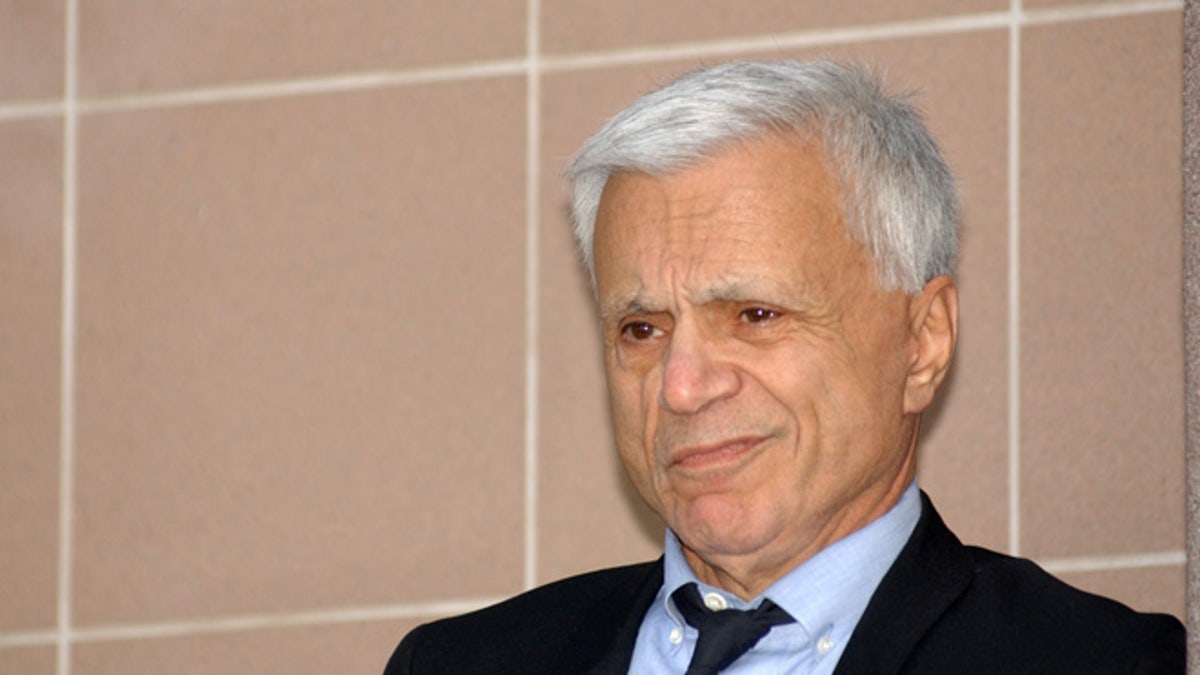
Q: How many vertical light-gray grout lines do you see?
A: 3